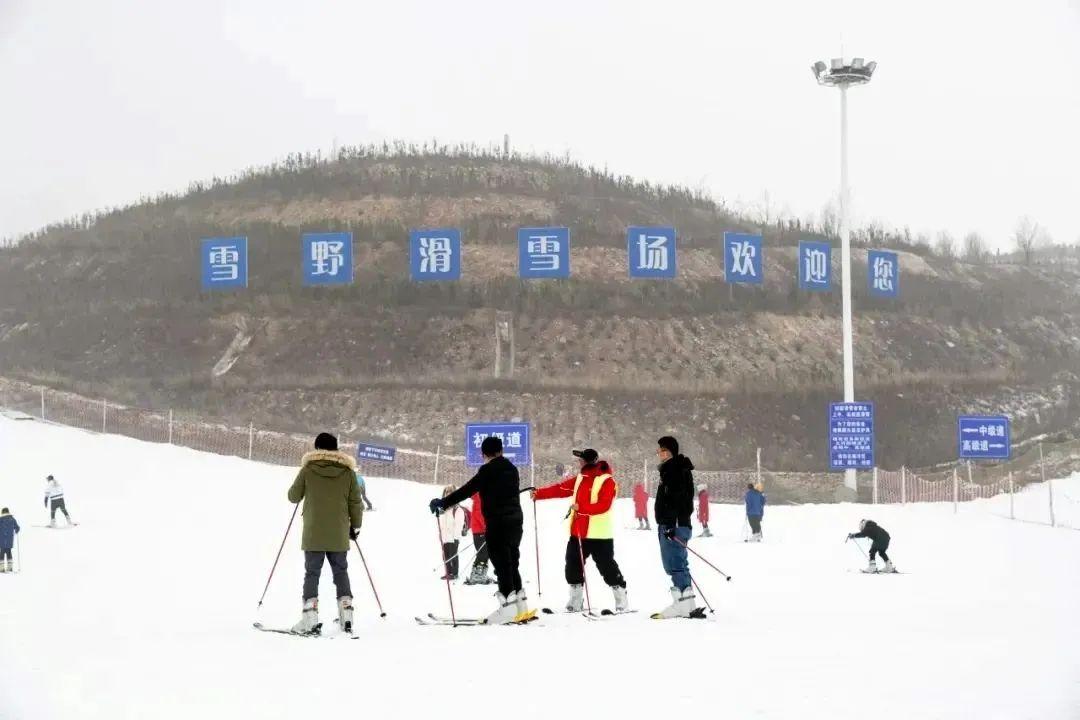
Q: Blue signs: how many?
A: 12